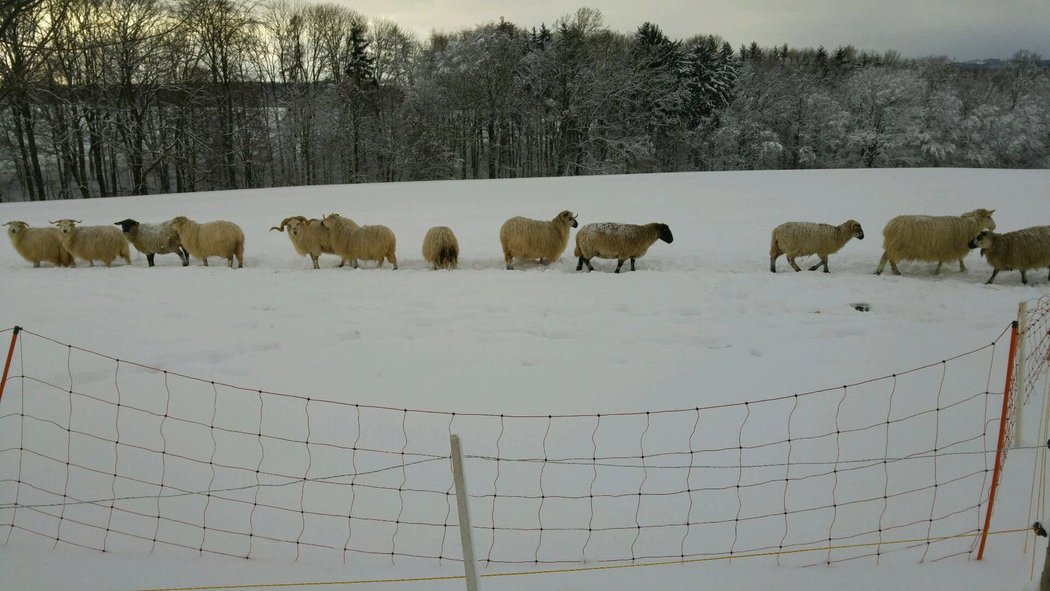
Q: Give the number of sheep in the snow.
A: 12